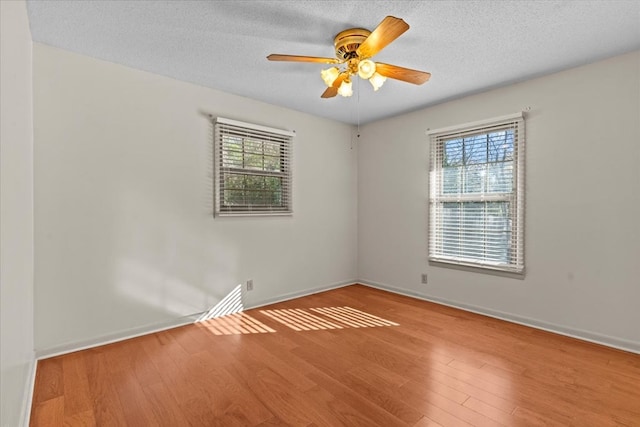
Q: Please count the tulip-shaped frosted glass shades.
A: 4